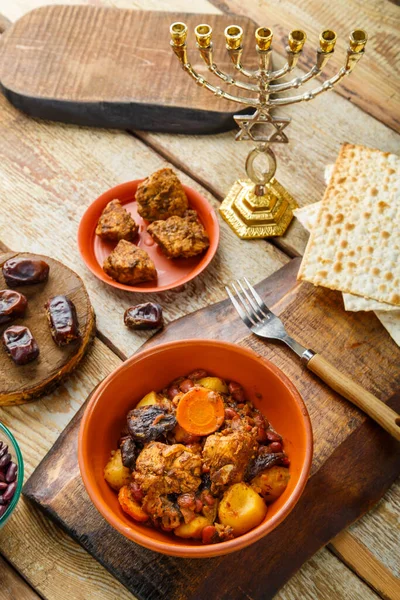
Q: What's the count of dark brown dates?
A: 5